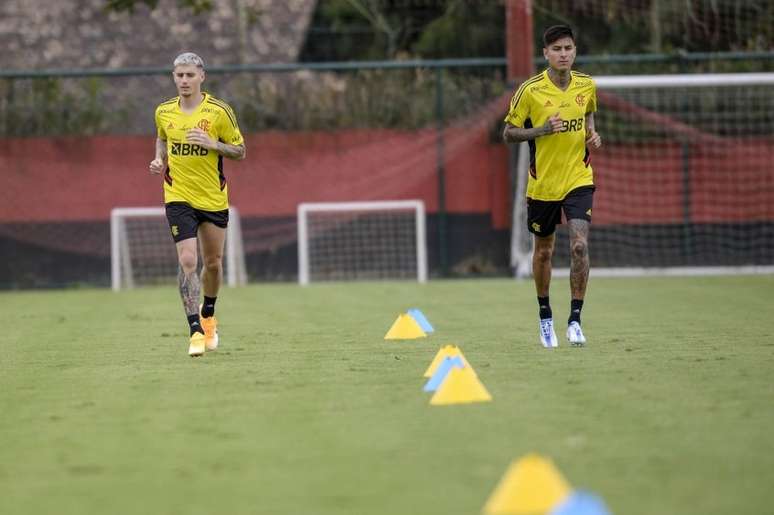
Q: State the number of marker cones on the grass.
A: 7